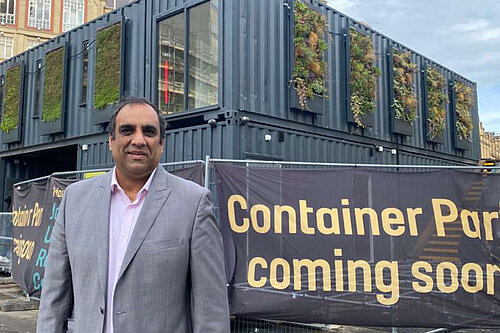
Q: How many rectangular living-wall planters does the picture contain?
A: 8